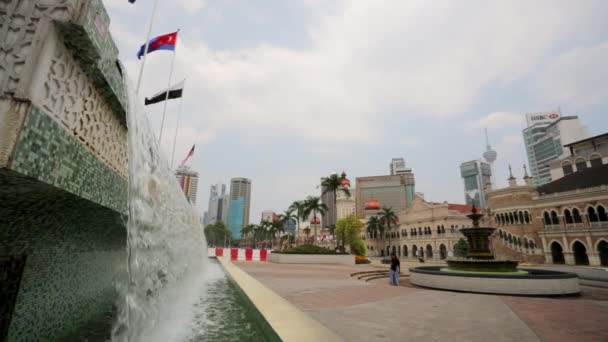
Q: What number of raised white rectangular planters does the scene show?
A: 1